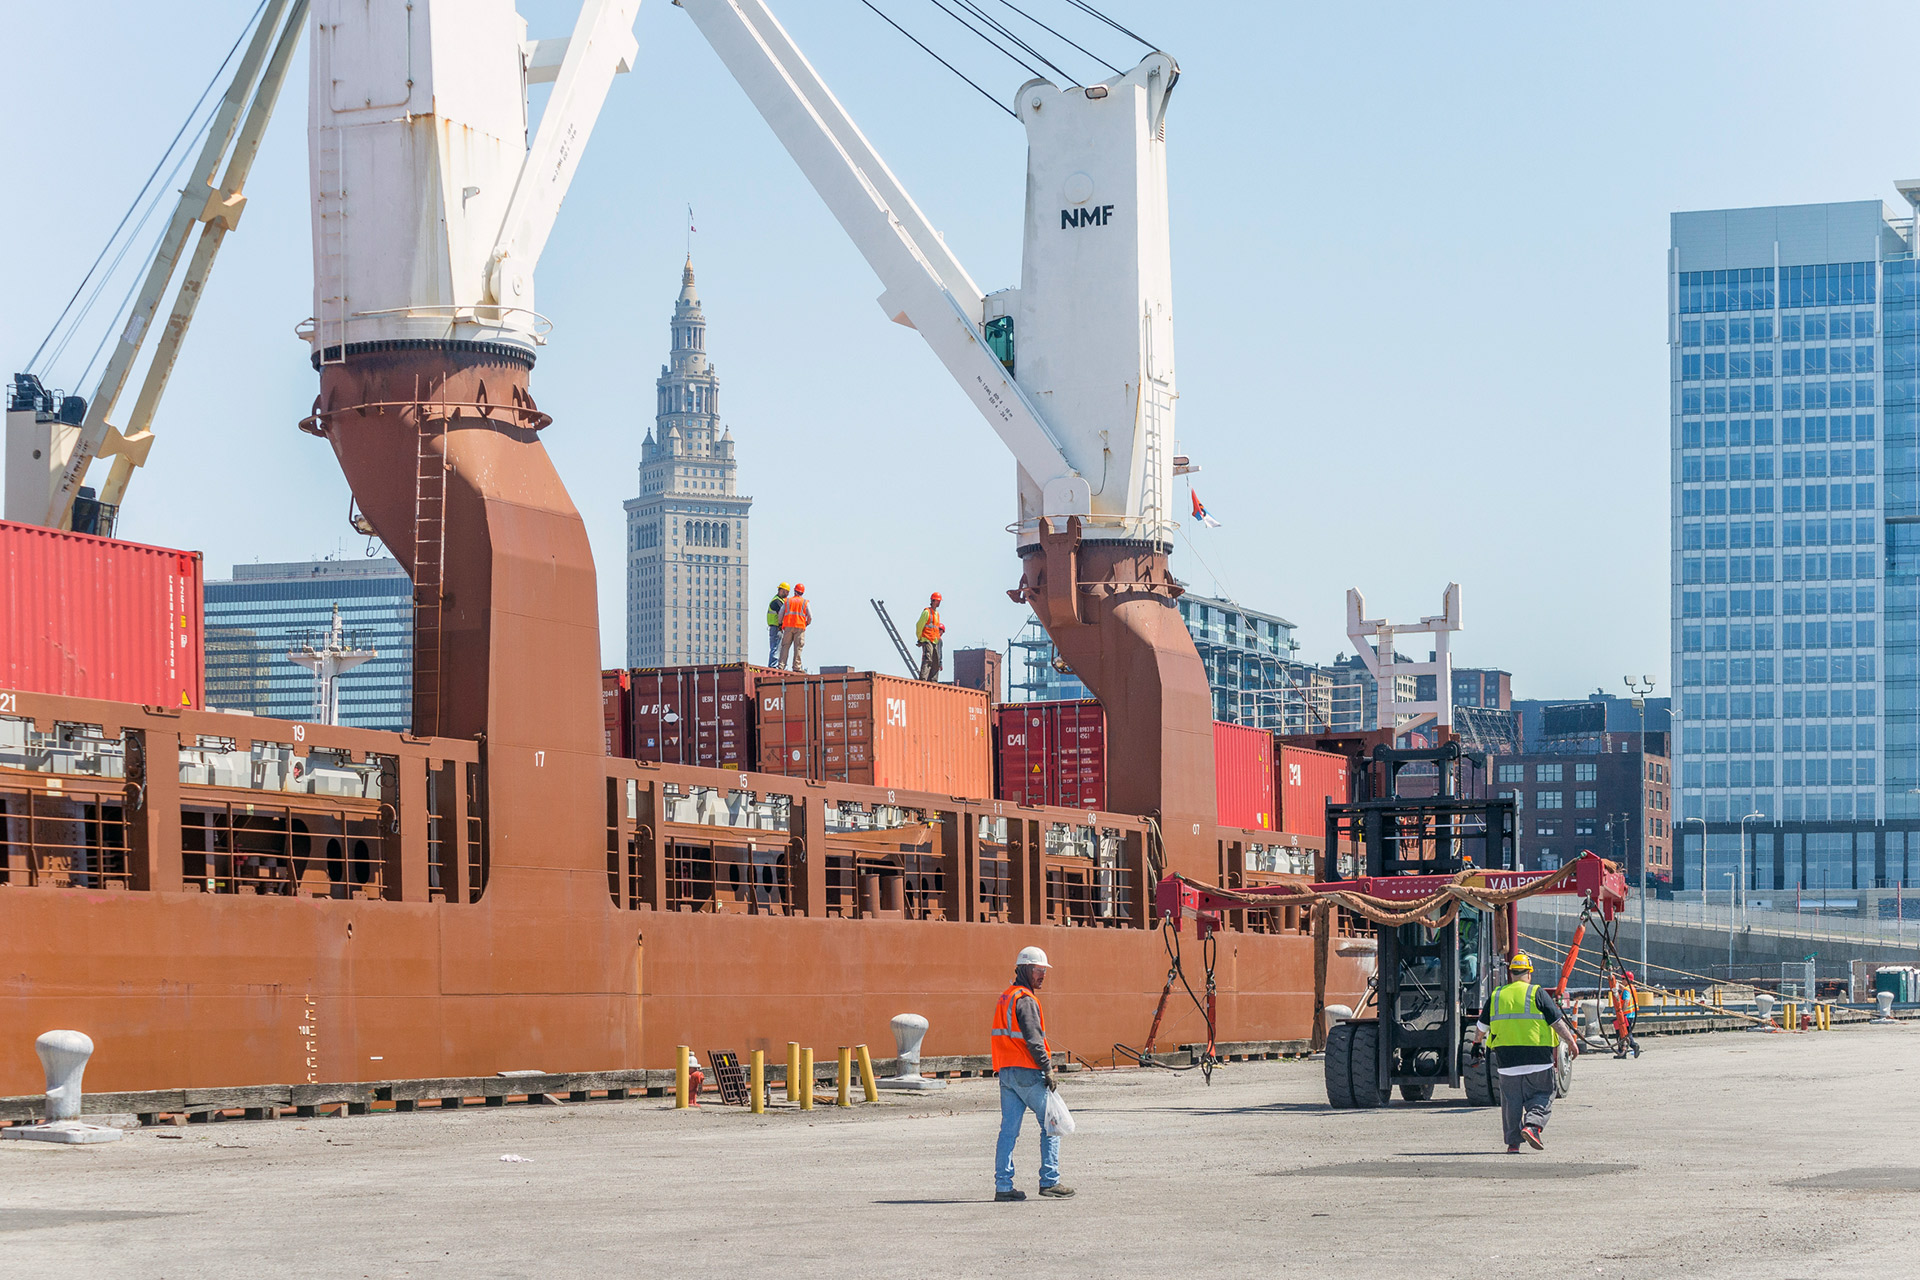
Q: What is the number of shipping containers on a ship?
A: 7